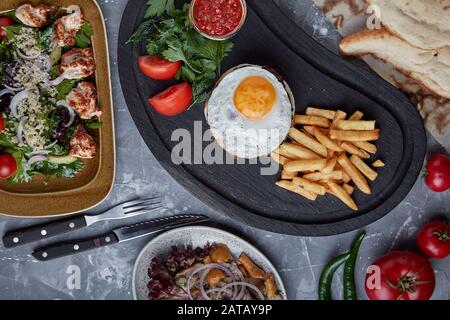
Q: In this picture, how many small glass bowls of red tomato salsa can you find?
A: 1